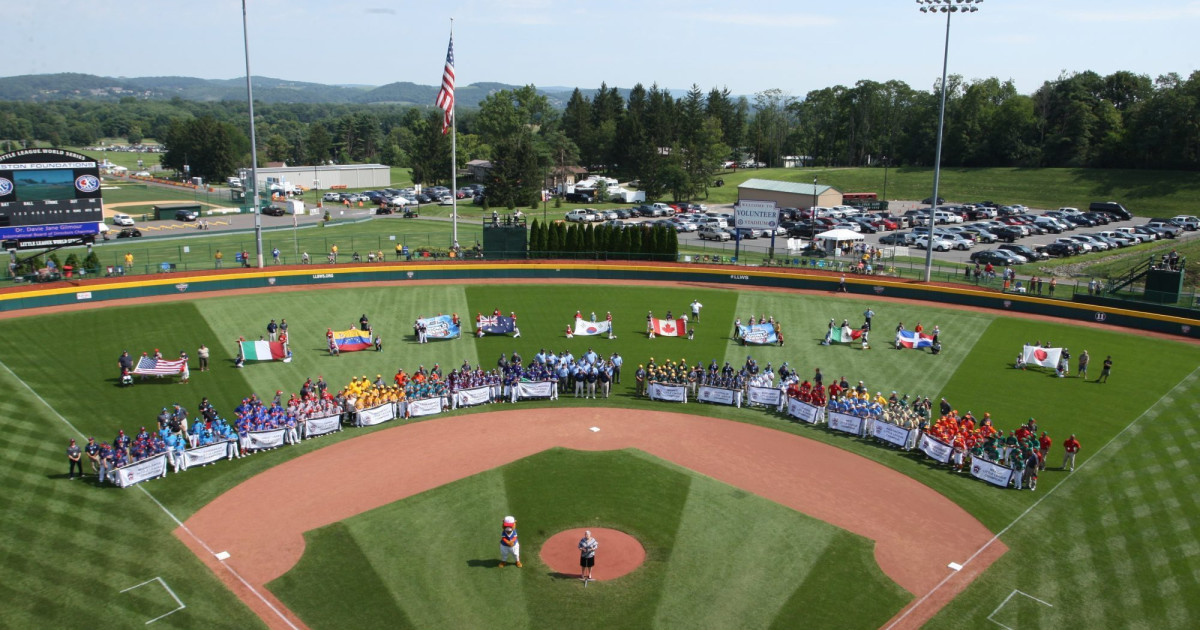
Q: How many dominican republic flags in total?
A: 1